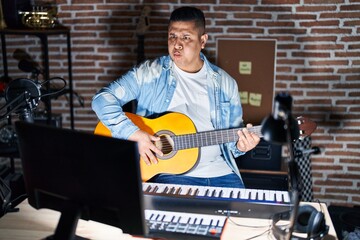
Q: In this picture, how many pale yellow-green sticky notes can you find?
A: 3